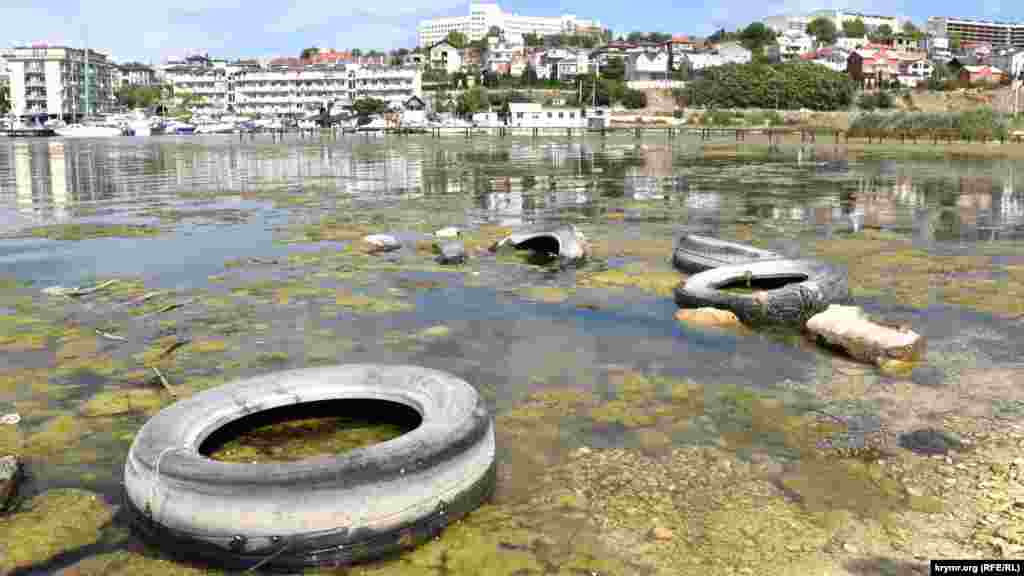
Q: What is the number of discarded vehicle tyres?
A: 4